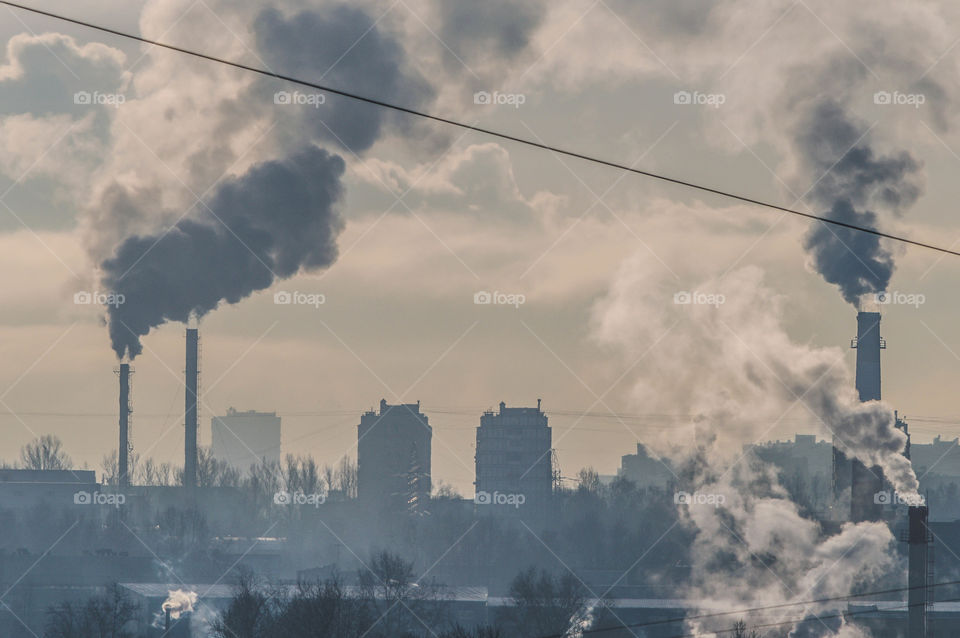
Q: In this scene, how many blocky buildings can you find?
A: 3